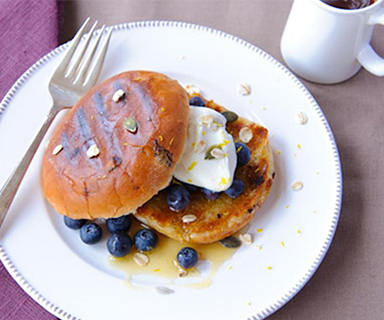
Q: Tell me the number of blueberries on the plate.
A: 11